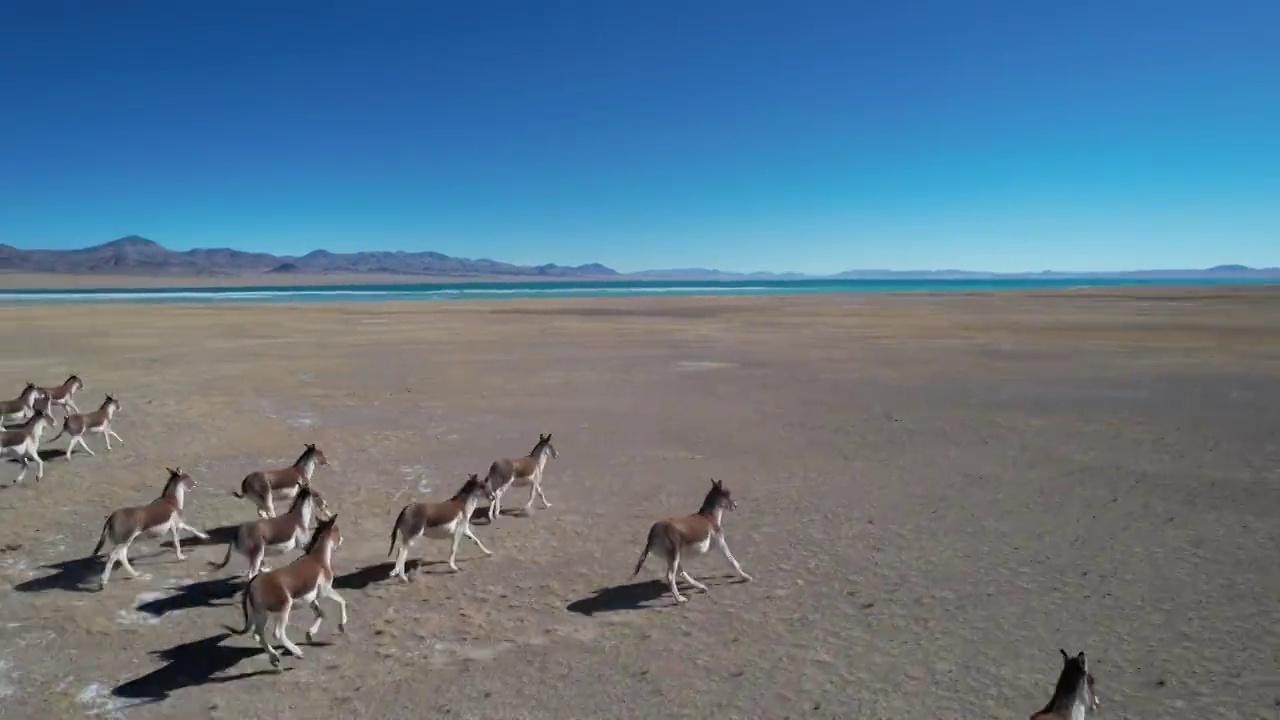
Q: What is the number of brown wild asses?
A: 12